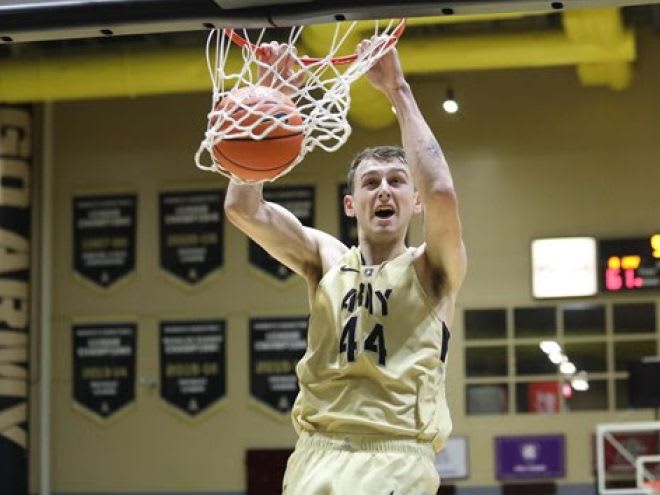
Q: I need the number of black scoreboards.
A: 1